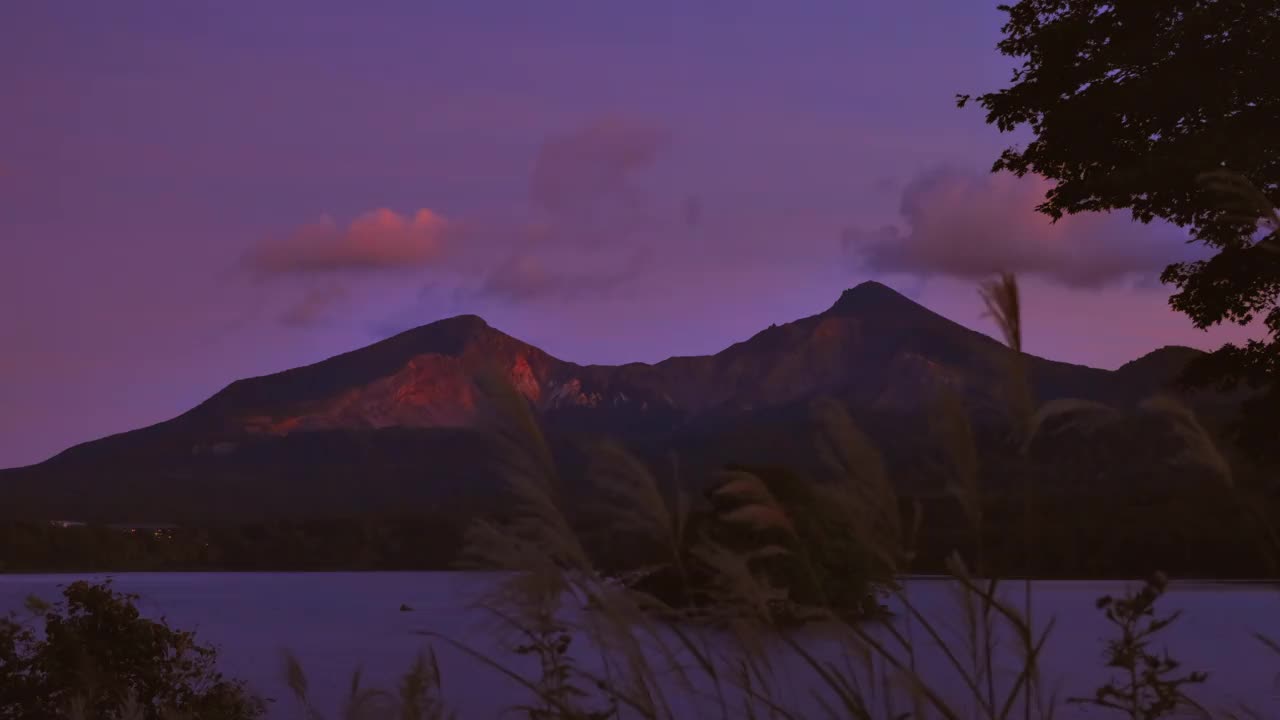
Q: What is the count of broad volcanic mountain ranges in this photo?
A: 1